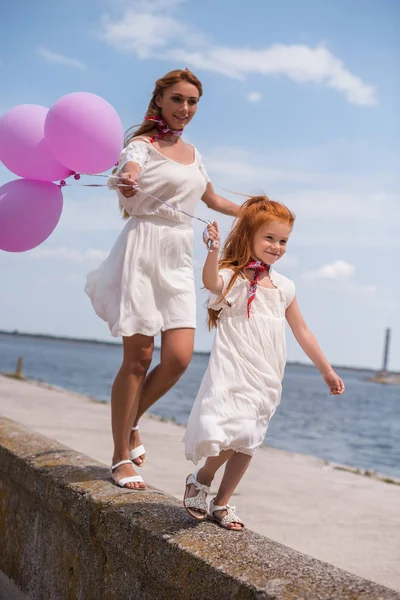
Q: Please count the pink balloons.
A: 3